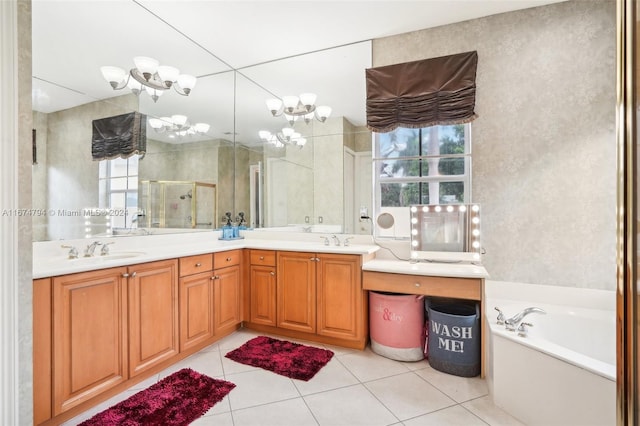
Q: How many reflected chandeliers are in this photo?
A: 4